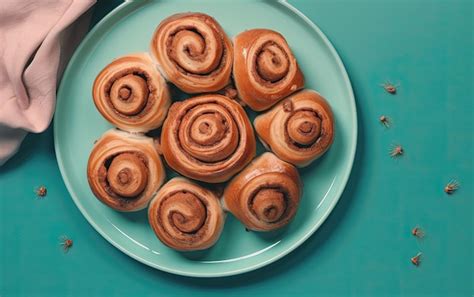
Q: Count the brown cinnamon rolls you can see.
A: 8